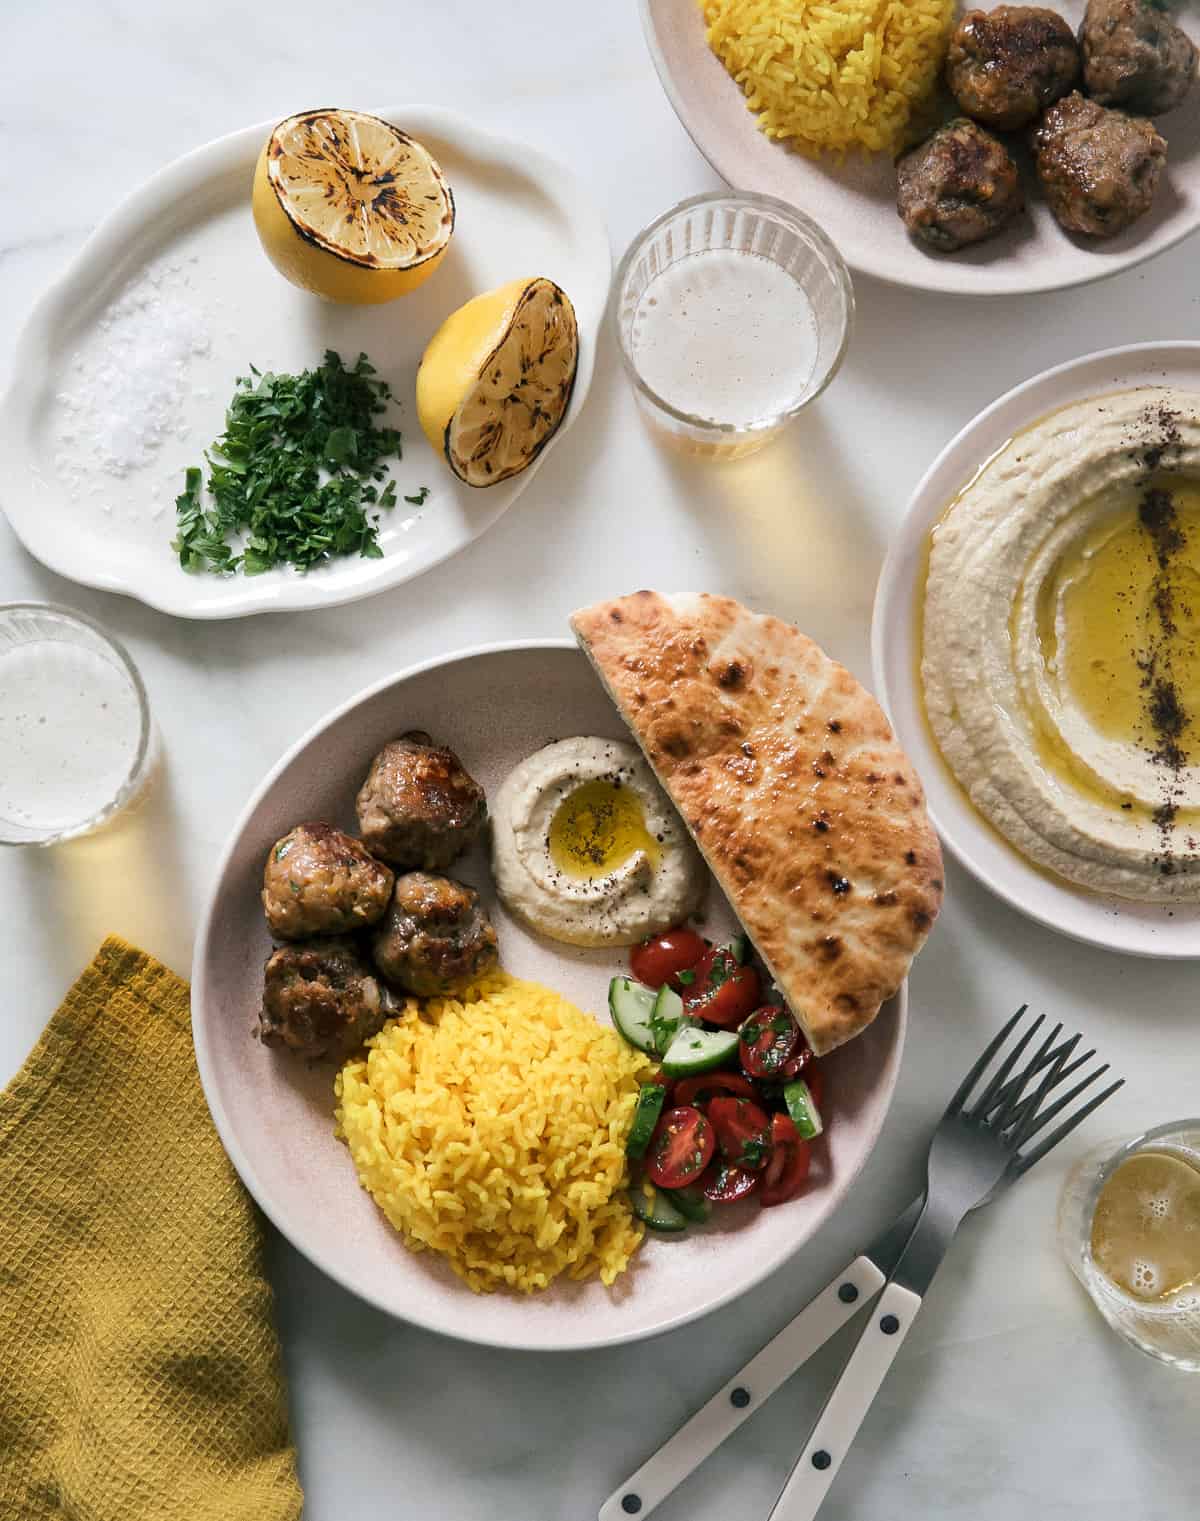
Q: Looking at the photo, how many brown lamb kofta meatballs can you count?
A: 8